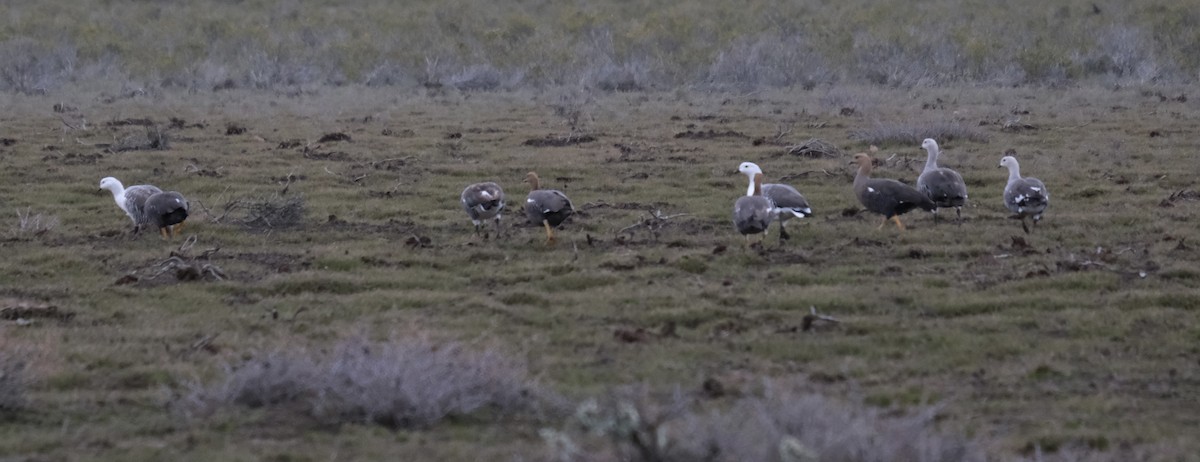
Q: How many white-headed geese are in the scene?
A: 4